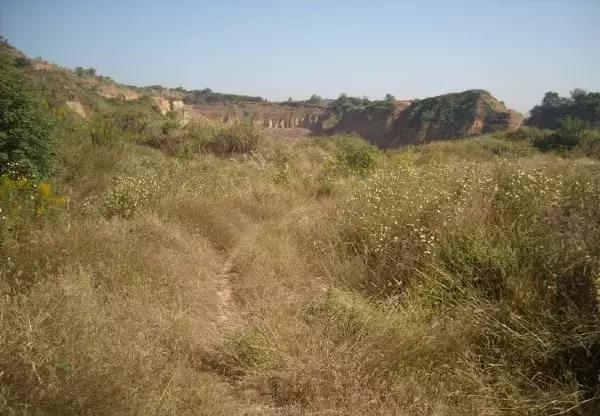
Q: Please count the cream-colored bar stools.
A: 0